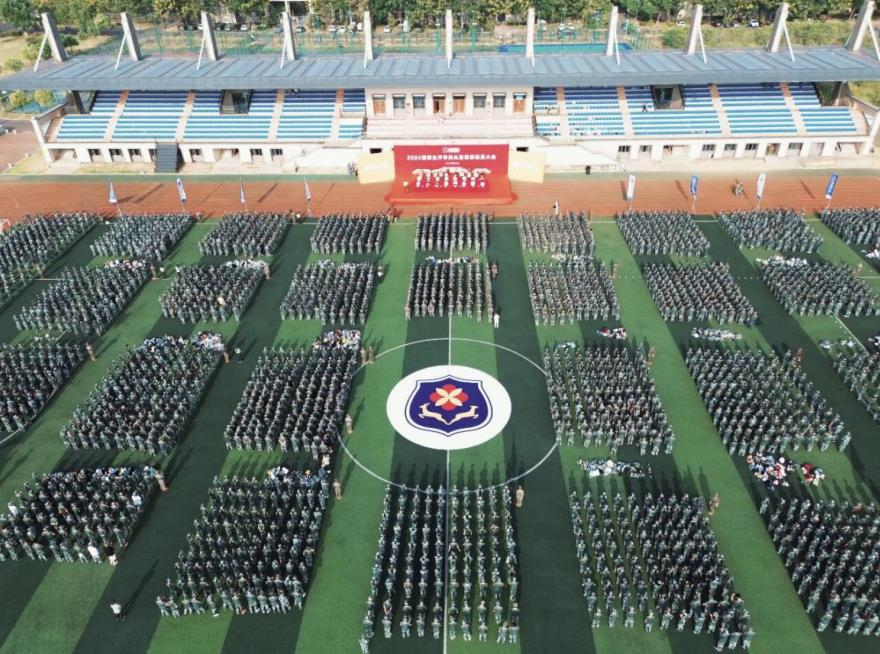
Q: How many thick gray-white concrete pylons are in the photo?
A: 11